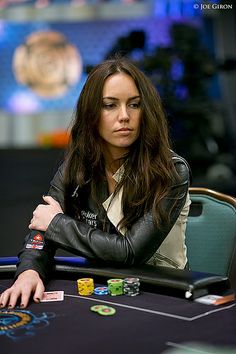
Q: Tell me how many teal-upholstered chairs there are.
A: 1